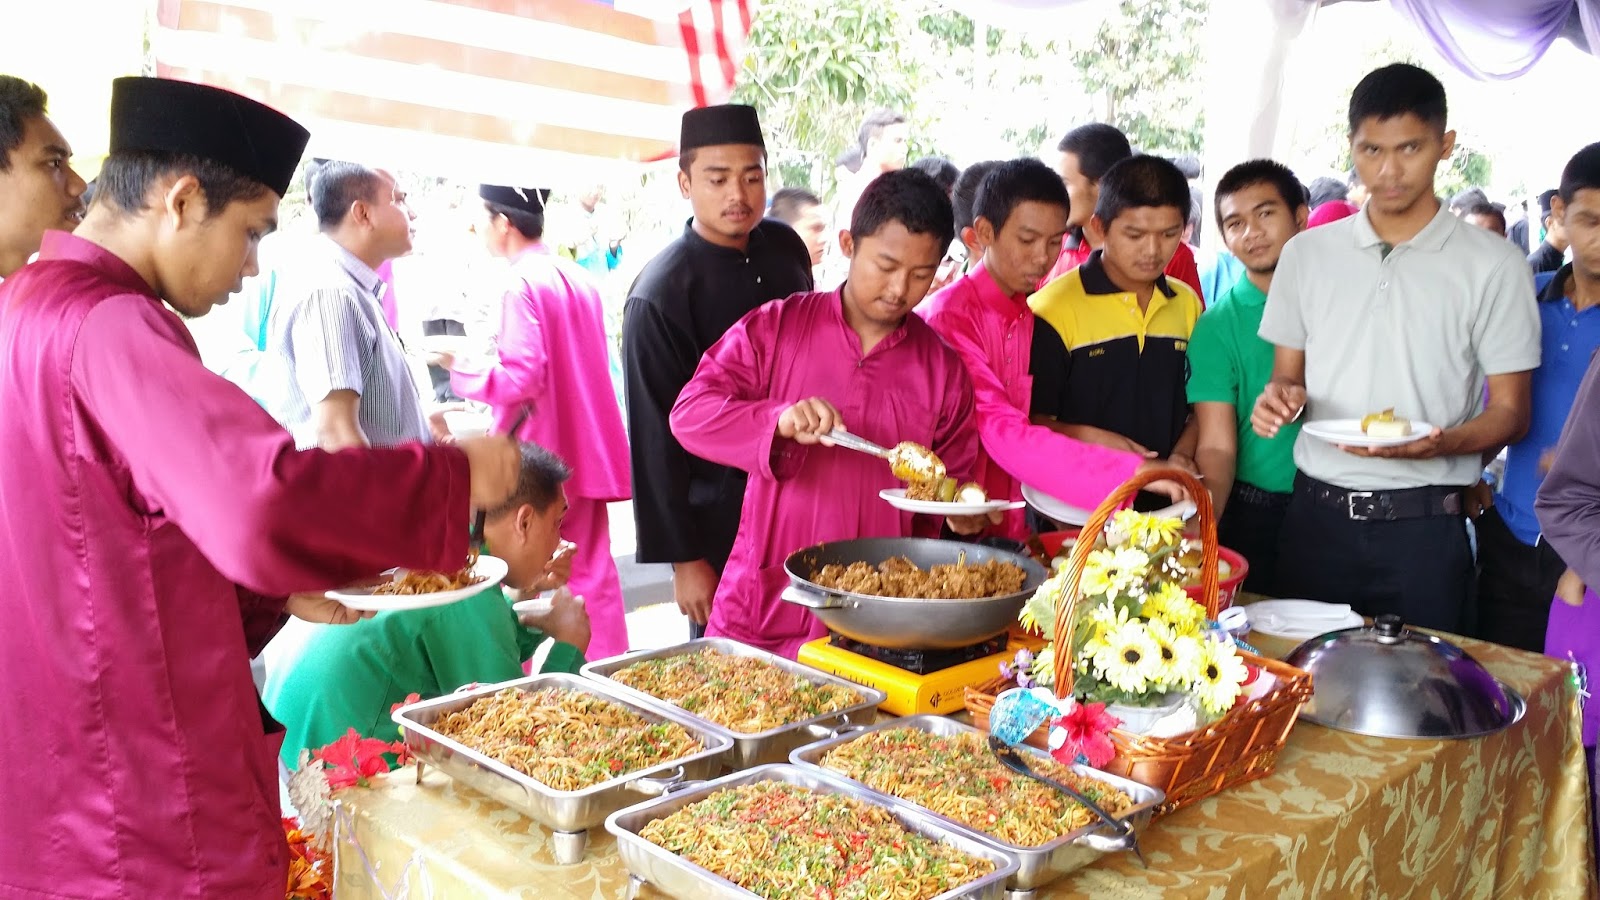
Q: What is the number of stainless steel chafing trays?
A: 4